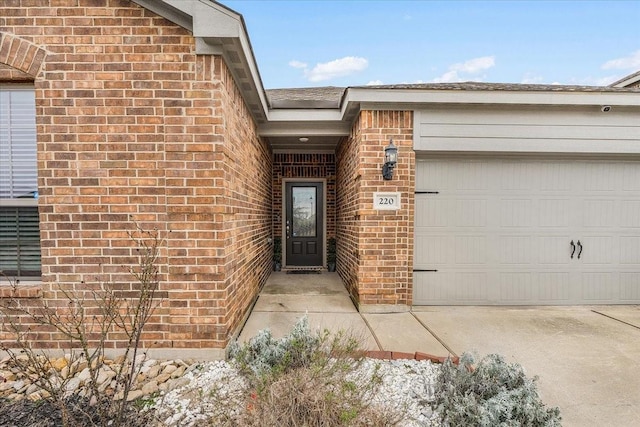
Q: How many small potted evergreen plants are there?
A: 2